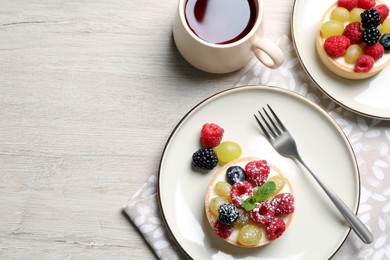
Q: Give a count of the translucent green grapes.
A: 11